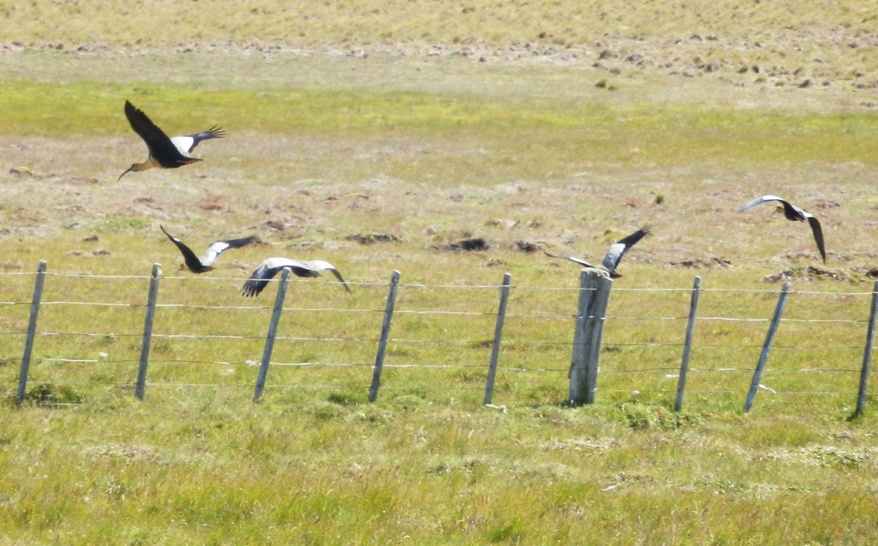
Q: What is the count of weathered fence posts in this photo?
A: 9